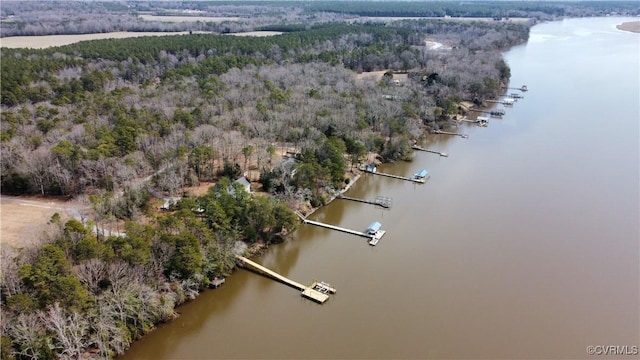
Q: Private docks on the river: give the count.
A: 11